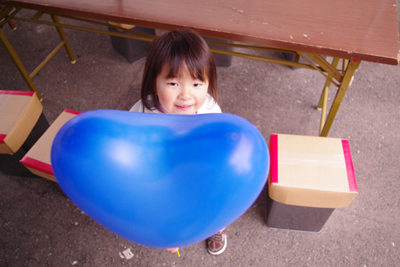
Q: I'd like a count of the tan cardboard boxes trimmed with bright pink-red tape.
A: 3